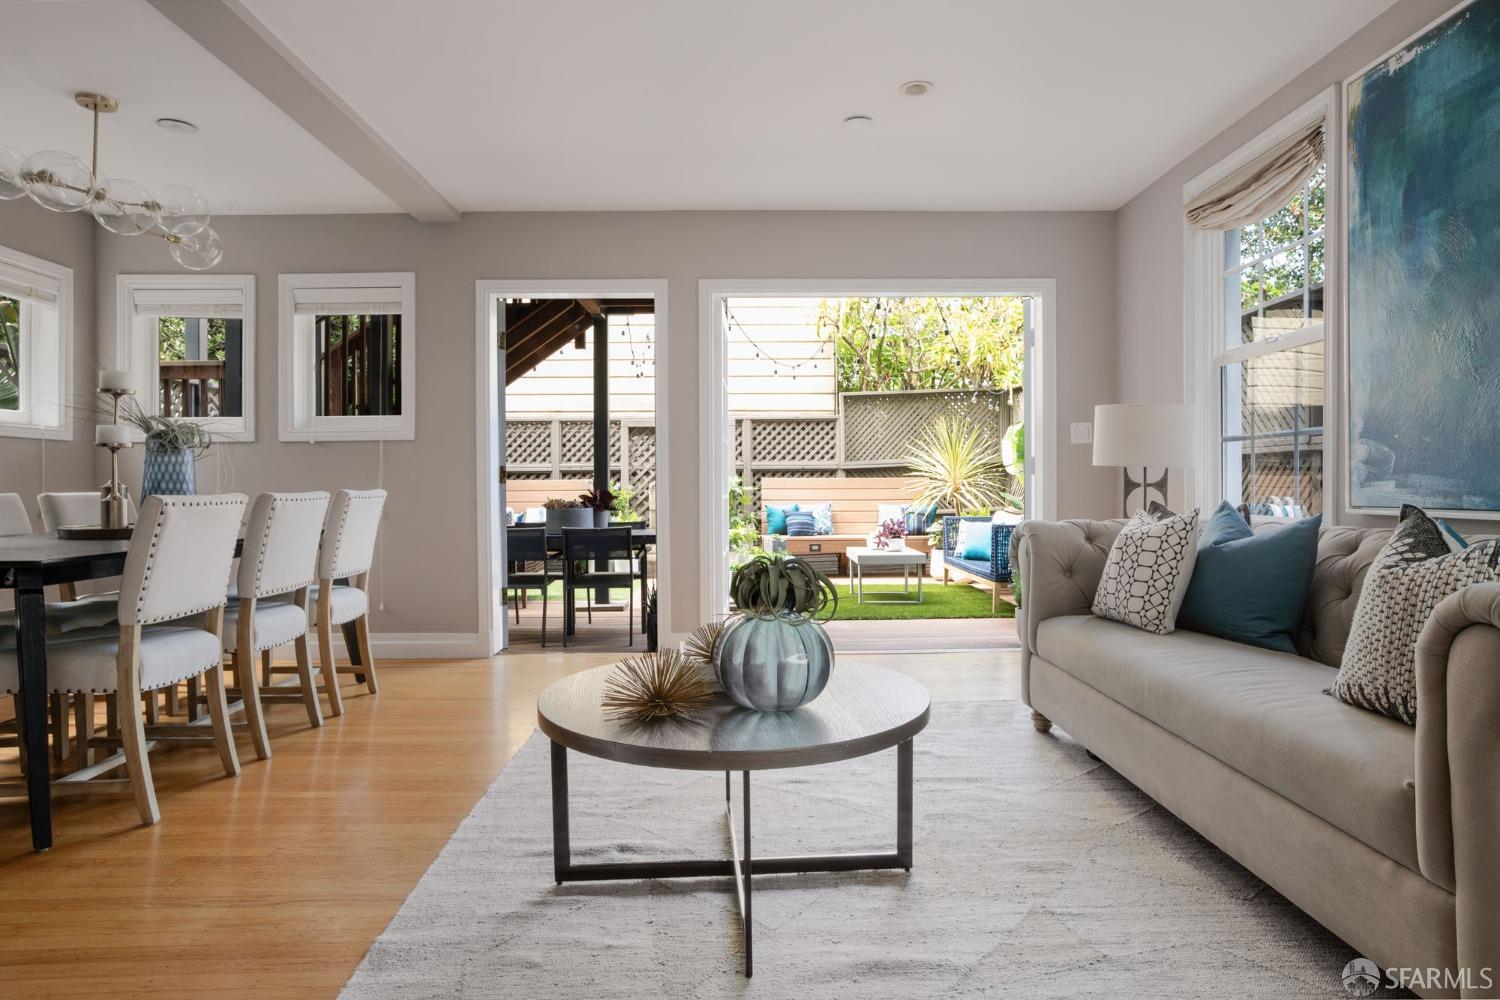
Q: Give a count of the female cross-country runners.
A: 0